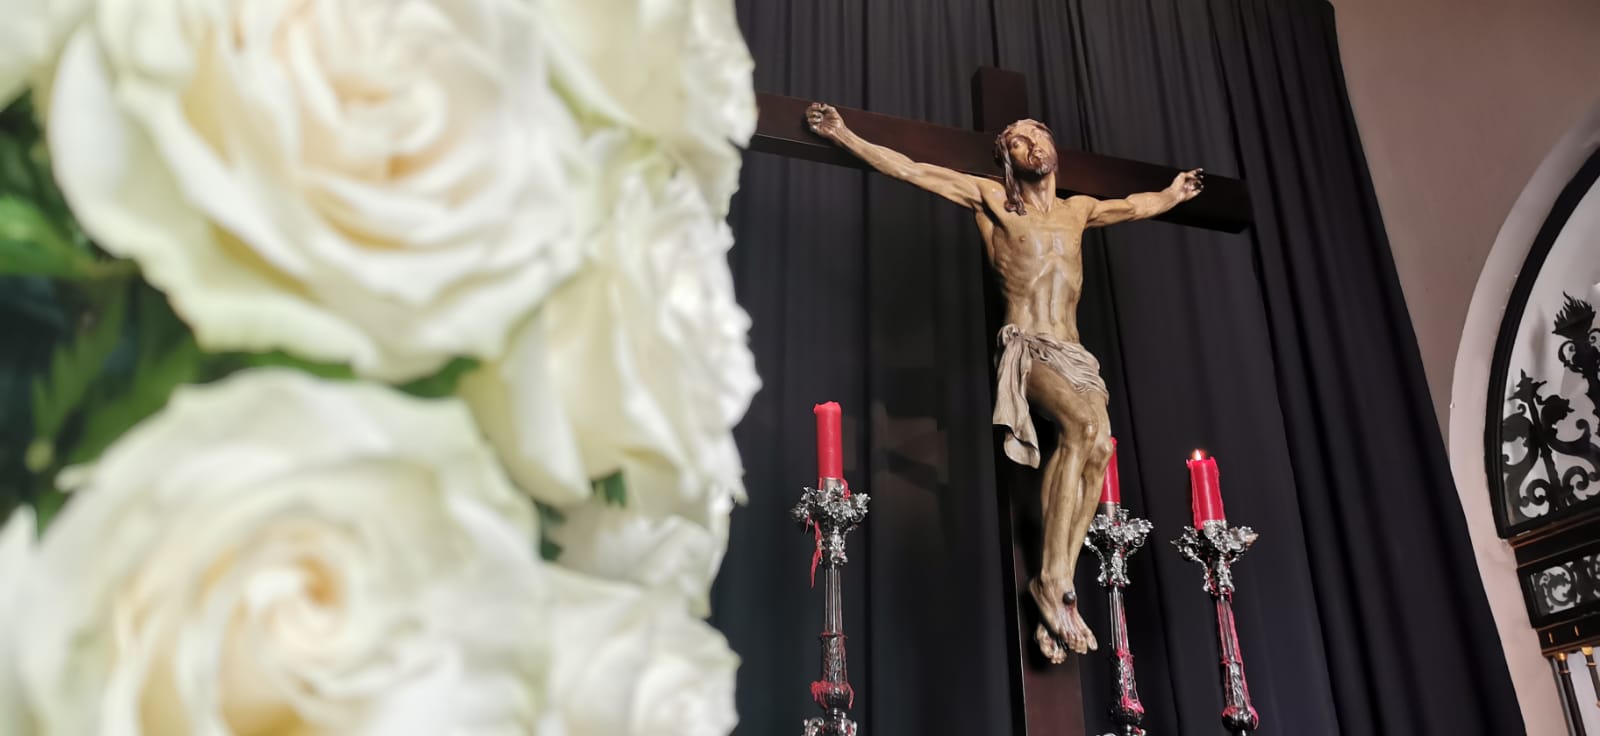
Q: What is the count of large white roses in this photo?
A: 2